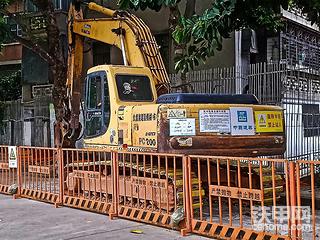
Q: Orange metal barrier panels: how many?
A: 6